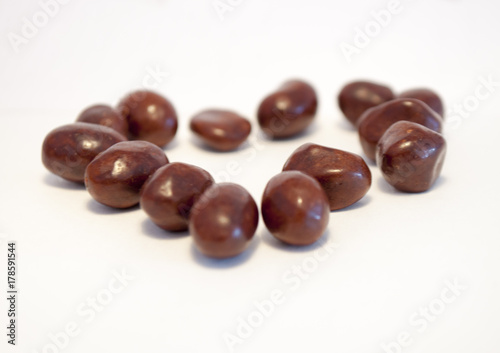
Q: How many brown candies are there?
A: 14